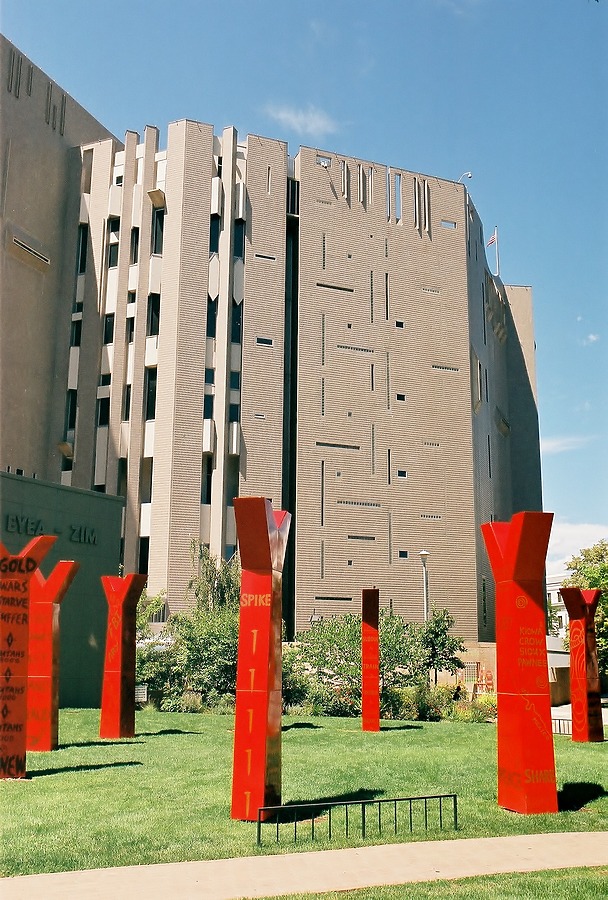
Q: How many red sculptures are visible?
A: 7